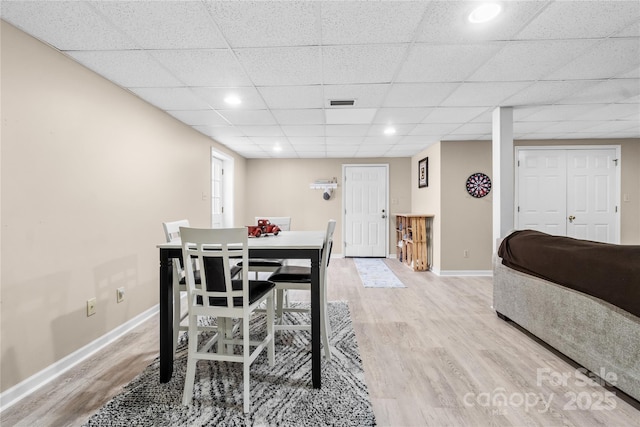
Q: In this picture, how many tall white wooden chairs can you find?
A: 4